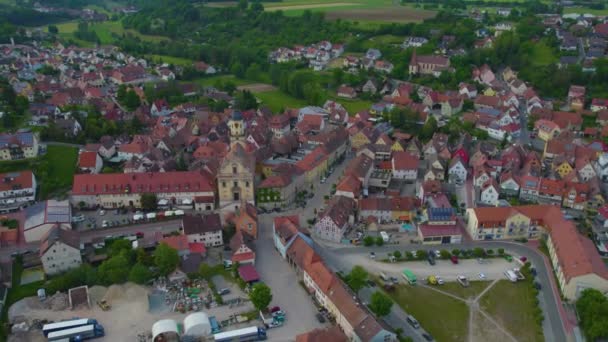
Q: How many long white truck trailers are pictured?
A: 3